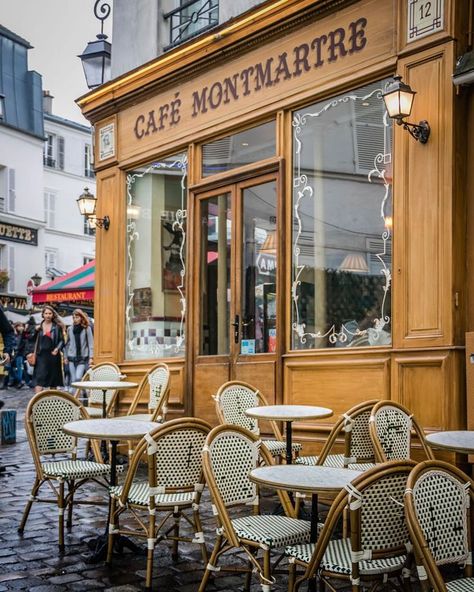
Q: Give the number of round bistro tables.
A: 5